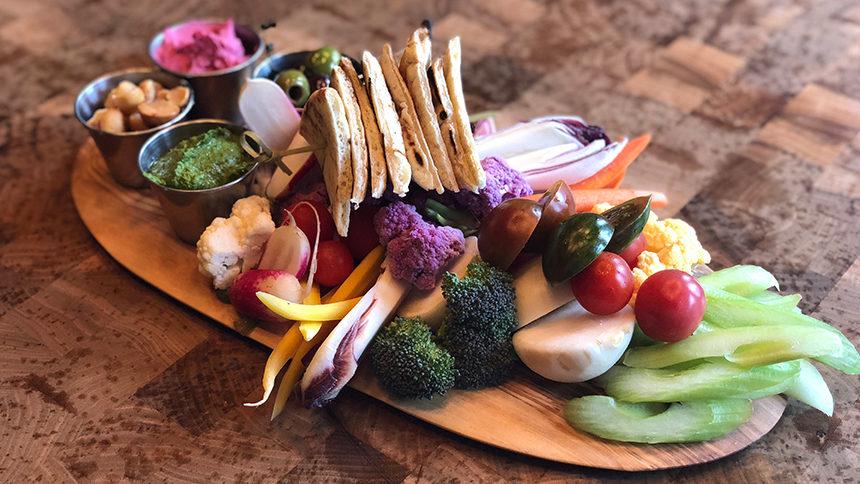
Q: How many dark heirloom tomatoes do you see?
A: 4